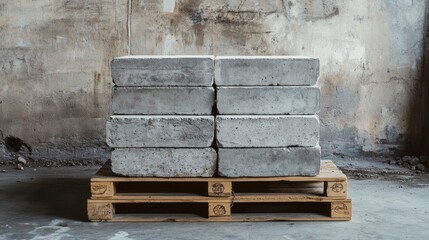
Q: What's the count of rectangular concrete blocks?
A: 8